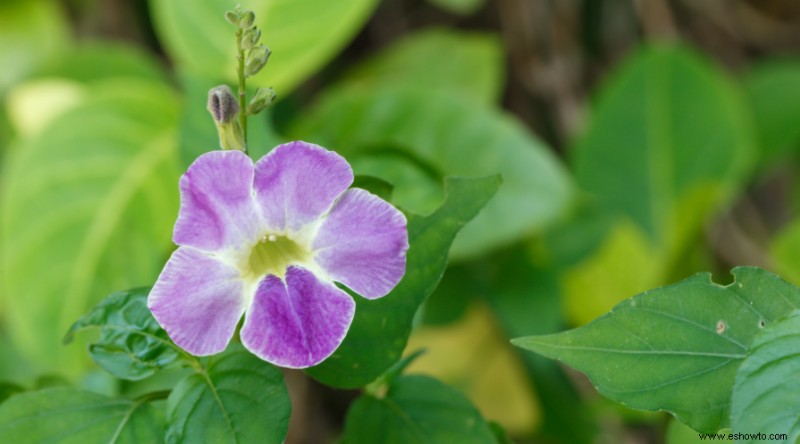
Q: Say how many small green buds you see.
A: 5